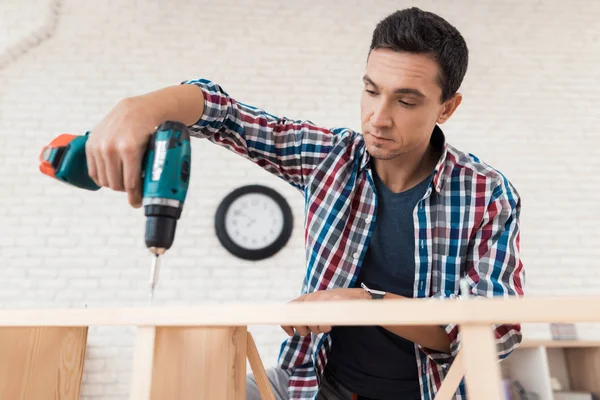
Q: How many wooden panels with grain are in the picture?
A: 2